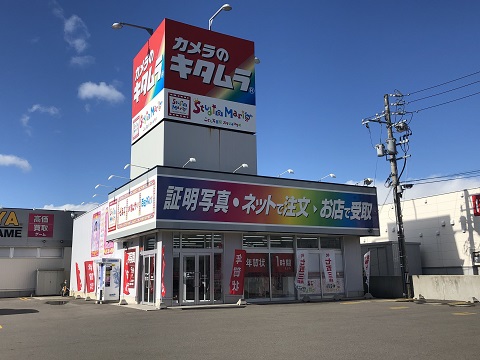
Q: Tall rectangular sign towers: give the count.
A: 1